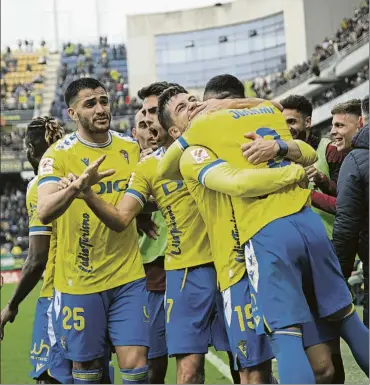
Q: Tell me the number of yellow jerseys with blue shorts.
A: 5